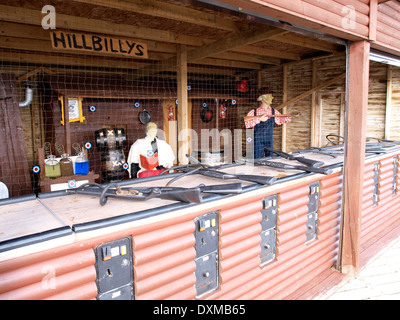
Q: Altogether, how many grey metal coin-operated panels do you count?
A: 6